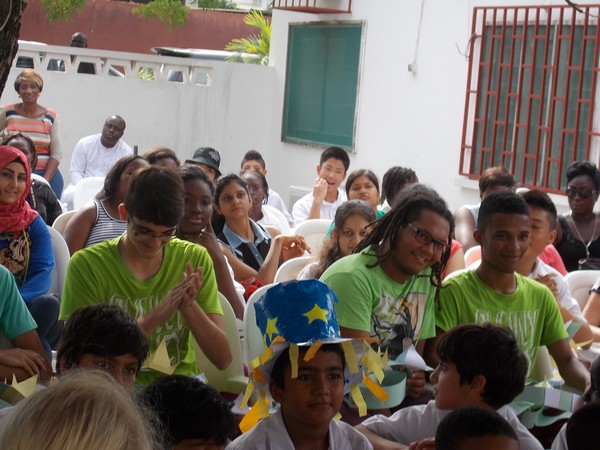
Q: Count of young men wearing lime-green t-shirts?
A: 3